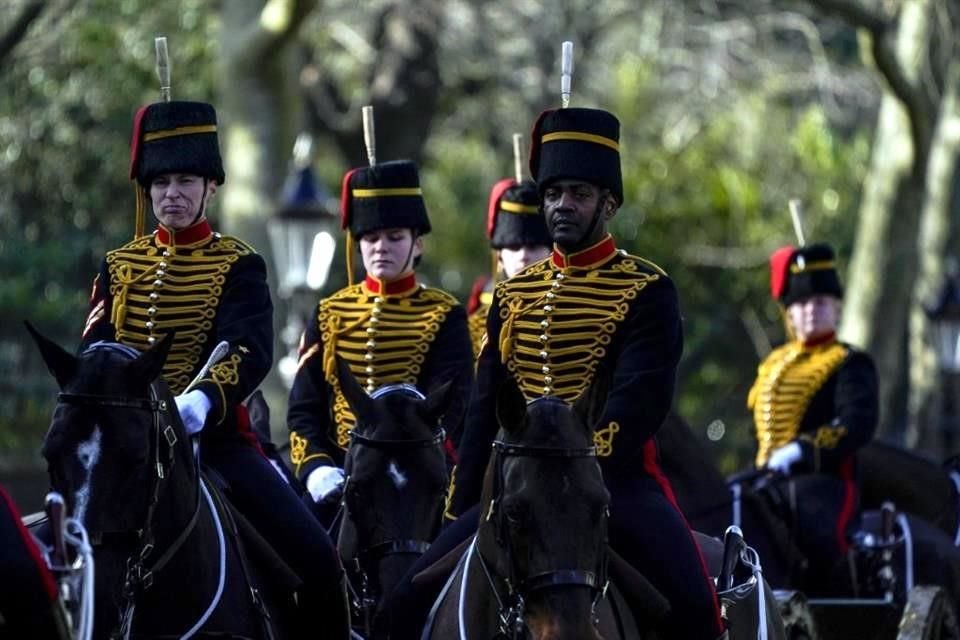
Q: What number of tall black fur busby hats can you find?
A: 5